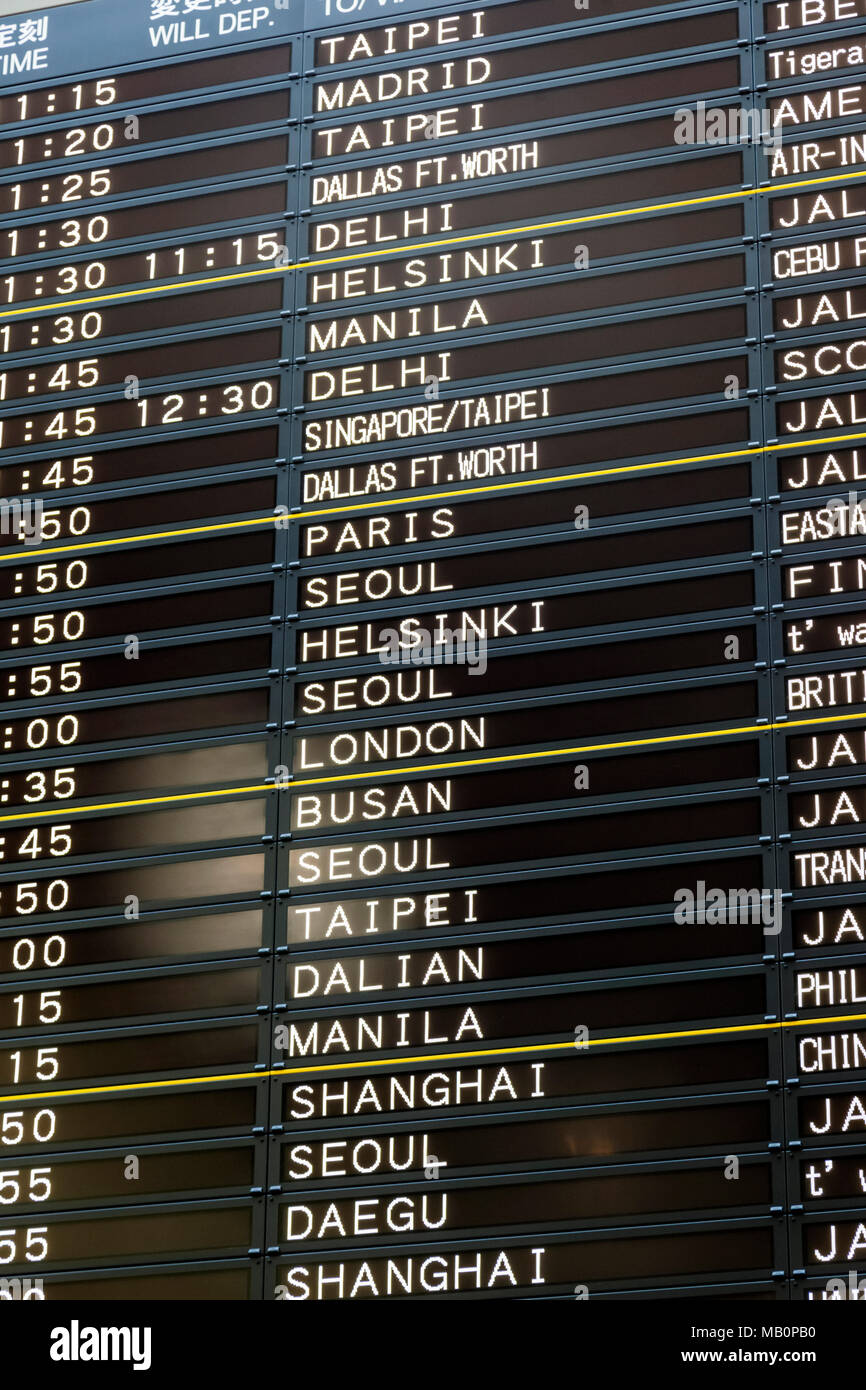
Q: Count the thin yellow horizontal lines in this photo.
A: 4